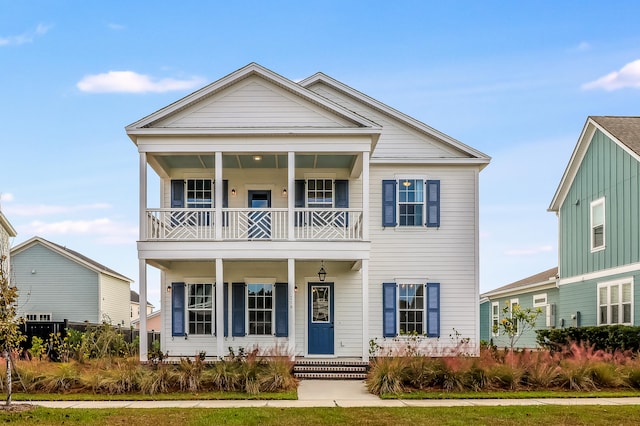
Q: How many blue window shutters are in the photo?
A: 12